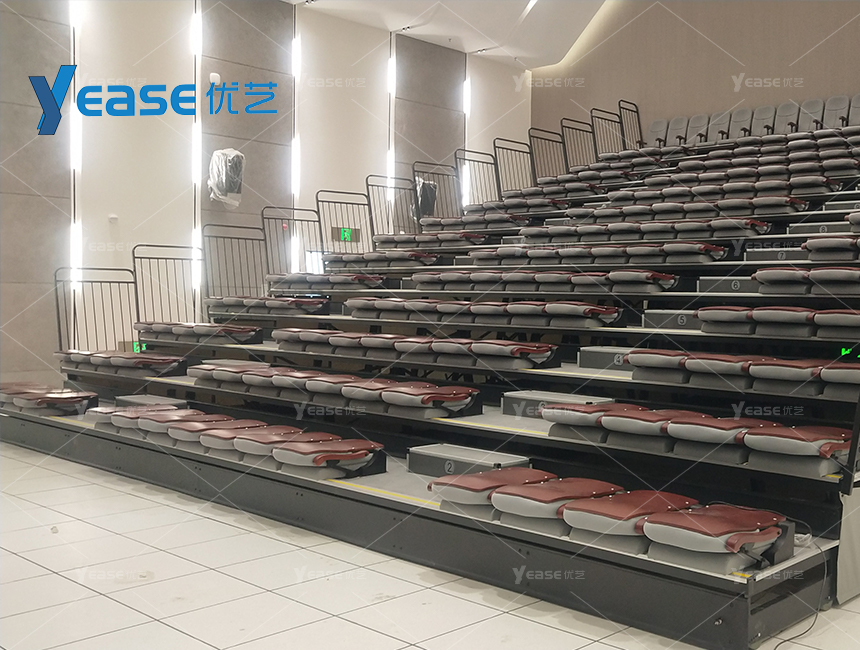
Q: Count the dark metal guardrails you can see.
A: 13